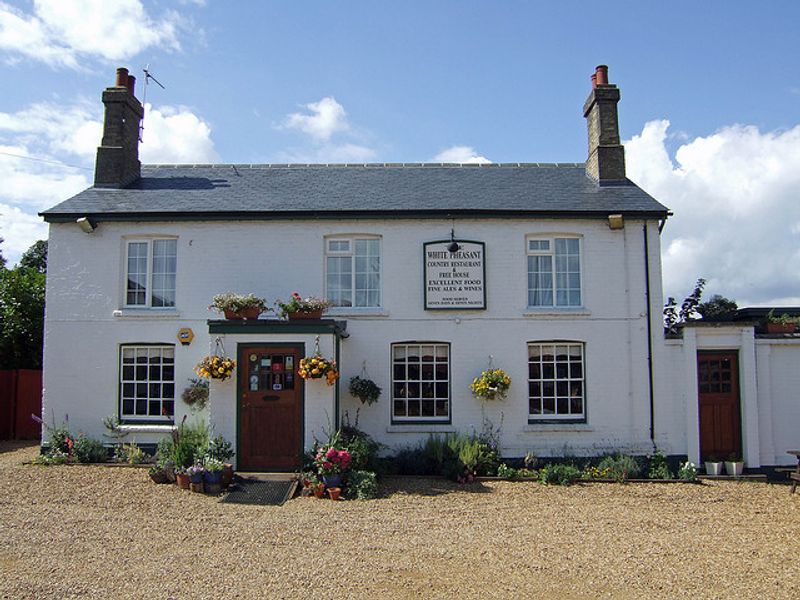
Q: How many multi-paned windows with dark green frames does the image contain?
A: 3